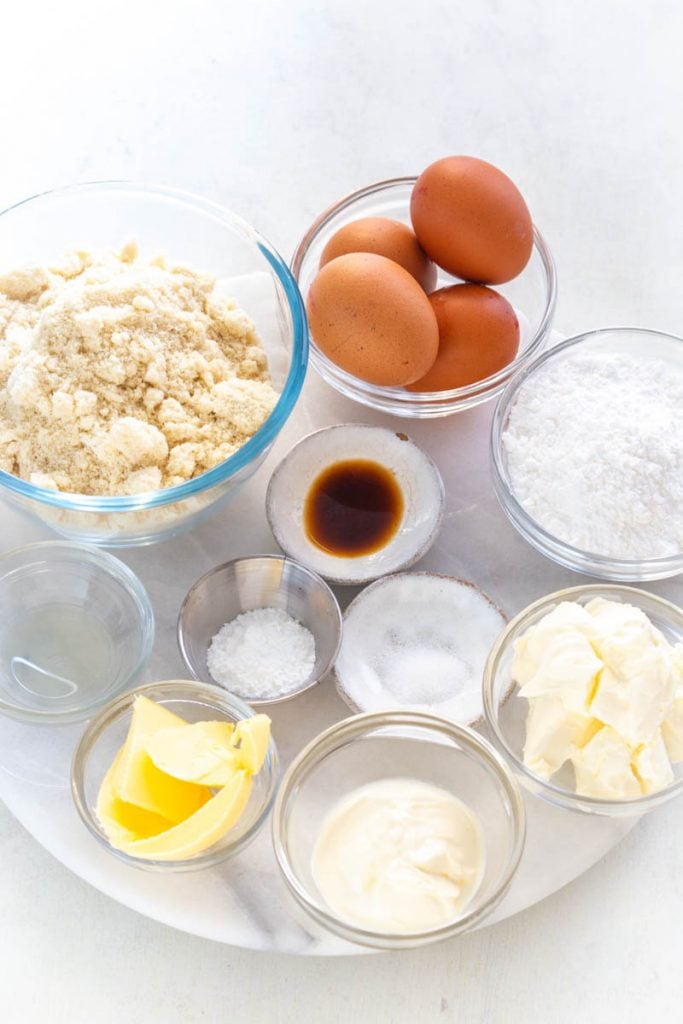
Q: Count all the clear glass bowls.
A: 7